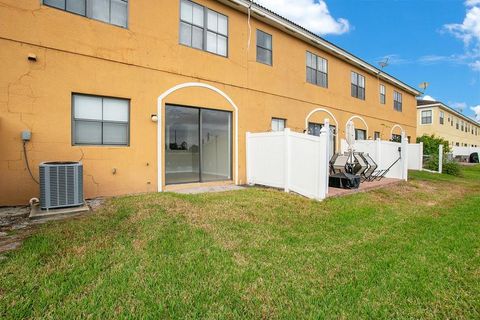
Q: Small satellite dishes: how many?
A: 2